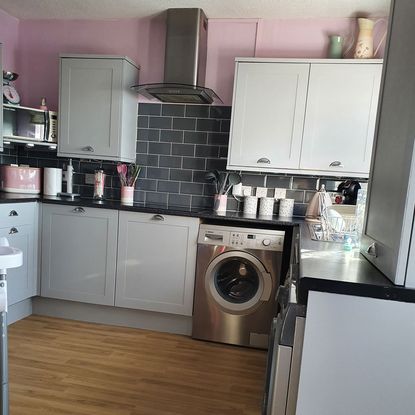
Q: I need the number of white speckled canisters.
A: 3